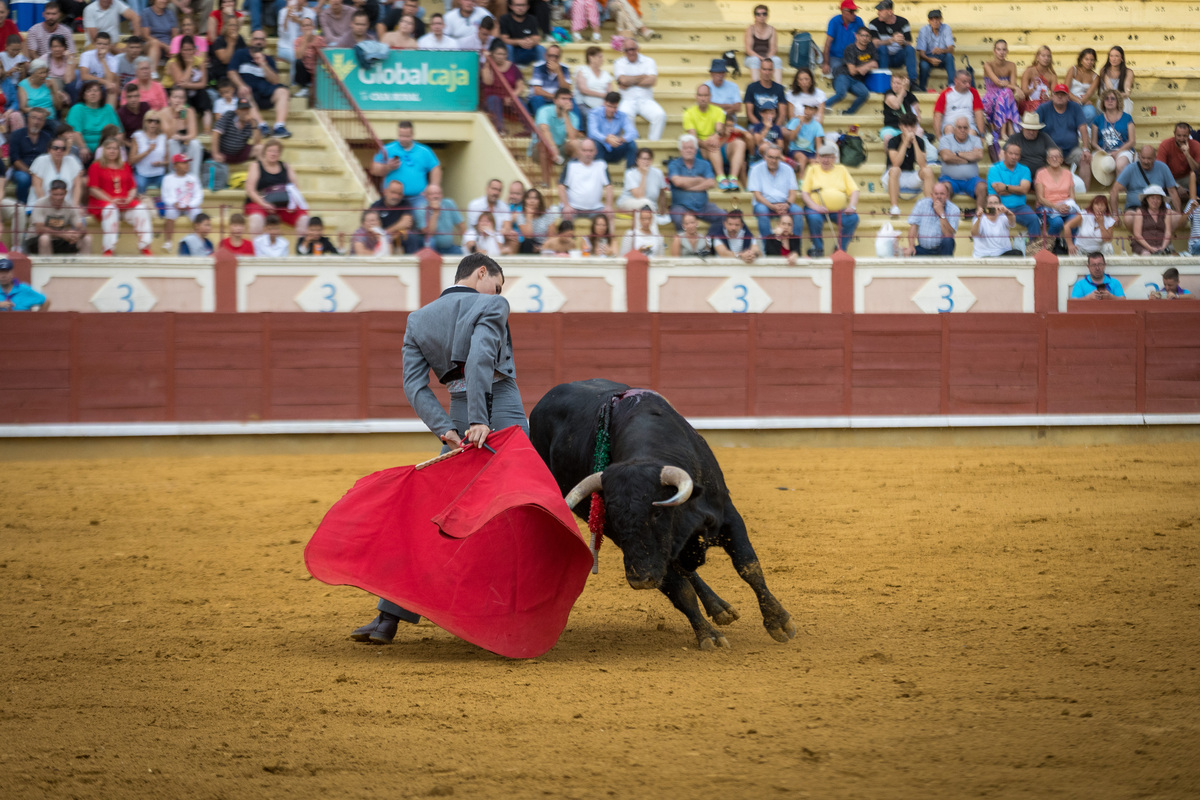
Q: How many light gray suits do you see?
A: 1